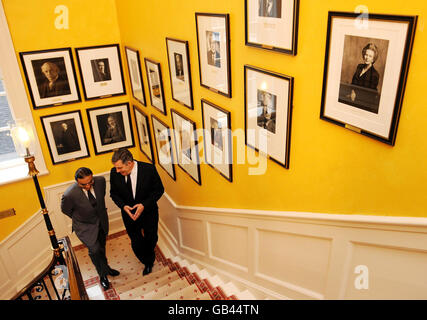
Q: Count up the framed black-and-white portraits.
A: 15